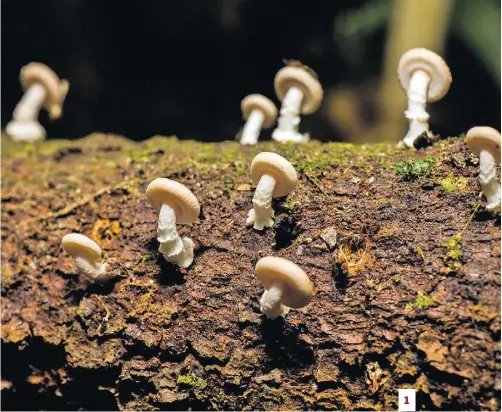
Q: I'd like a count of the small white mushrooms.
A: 9